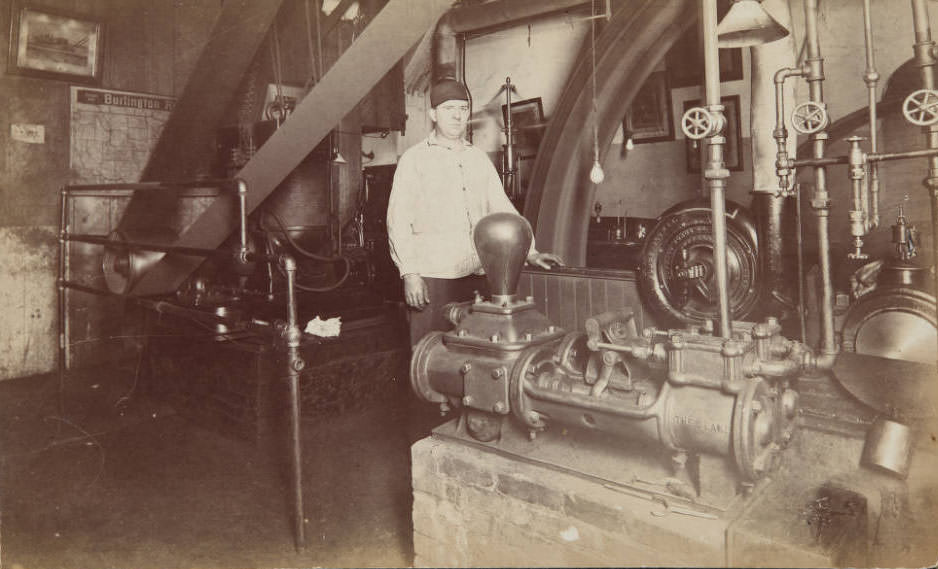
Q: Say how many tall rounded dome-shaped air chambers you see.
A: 1